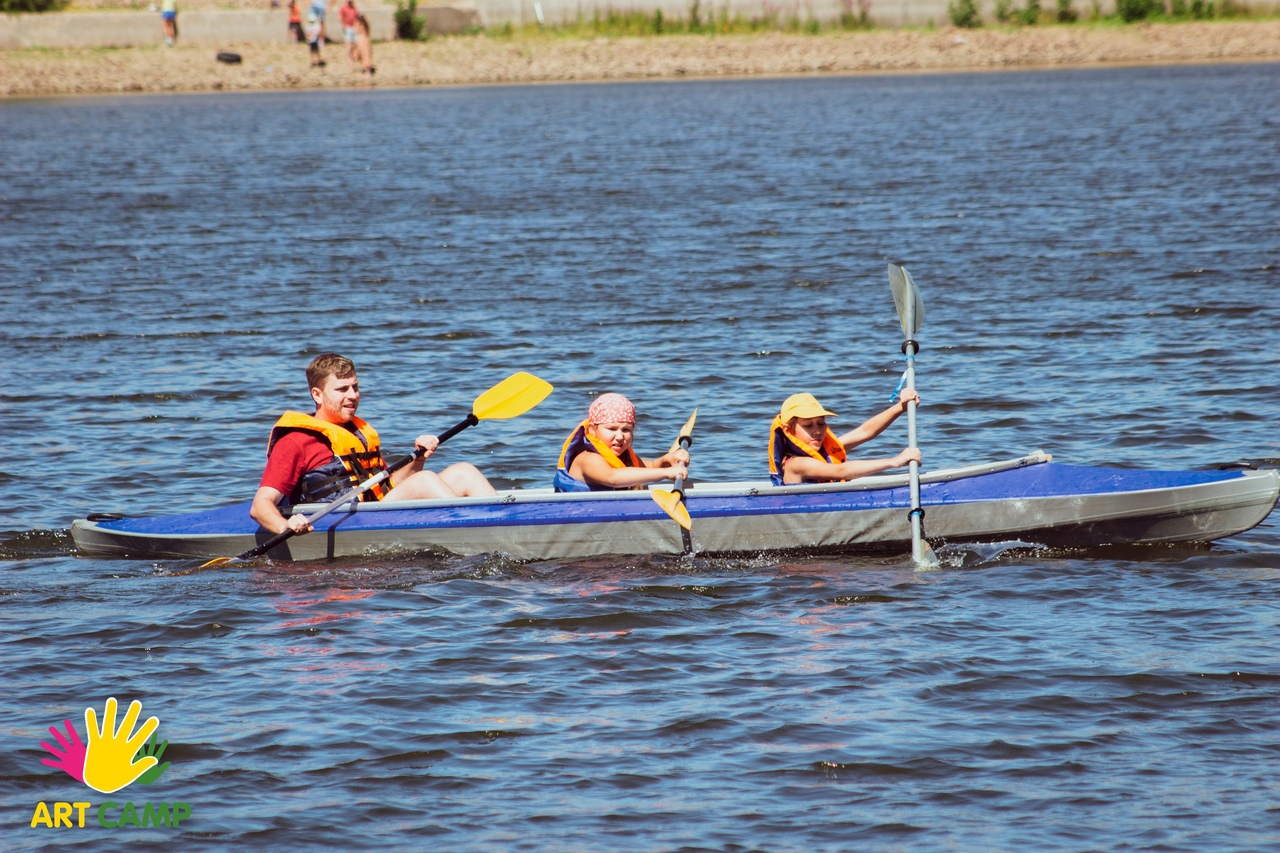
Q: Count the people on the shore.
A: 6